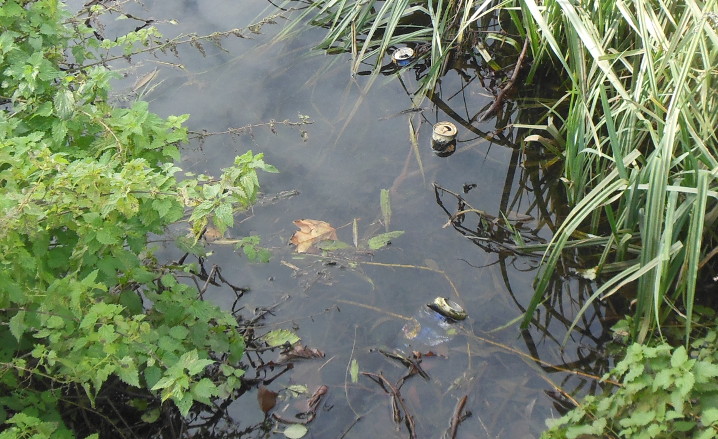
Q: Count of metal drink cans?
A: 3